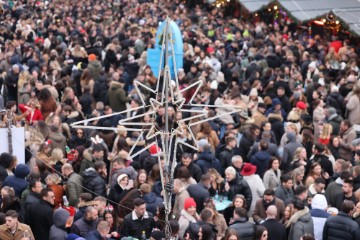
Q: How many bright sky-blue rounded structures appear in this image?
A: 1